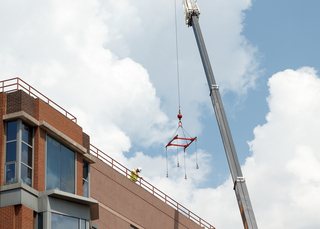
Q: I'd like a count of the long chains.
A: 4